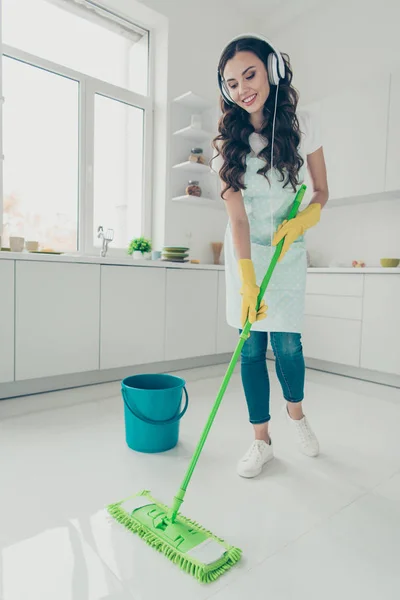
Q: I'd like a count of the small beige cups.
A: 2